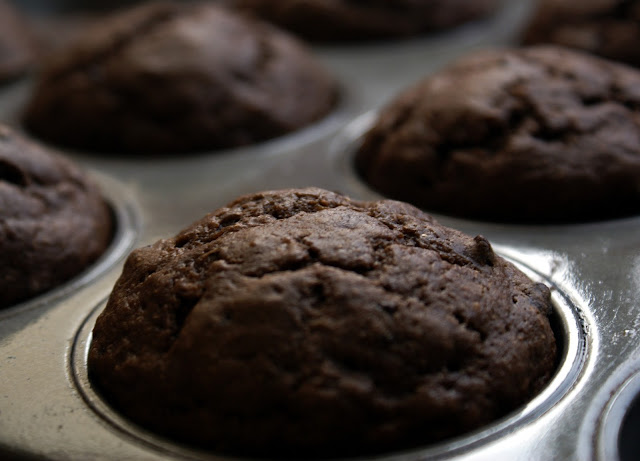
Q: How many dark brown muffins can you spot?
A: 7